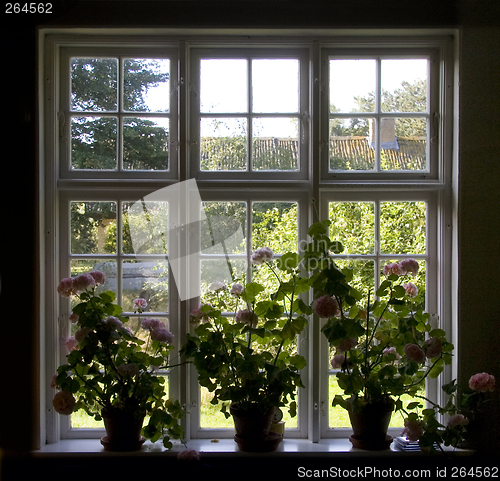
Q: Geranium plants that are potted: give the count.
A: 3